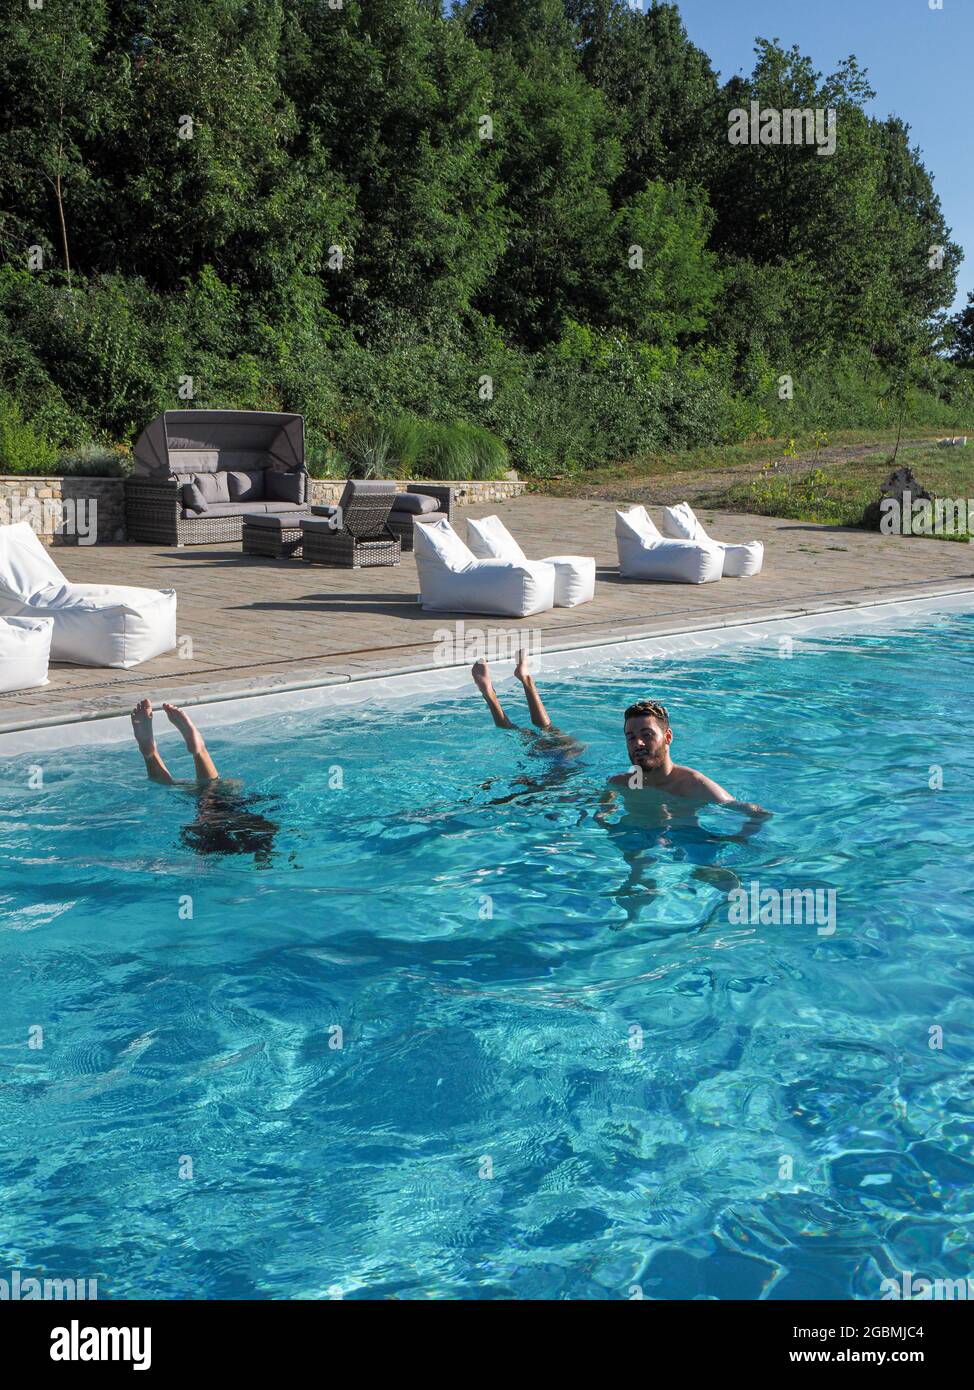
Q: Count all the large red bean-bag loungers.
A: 0